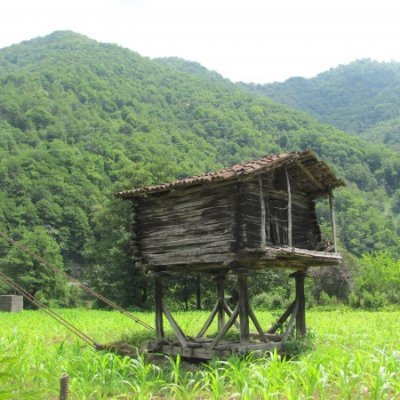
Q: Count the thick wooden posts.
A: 4